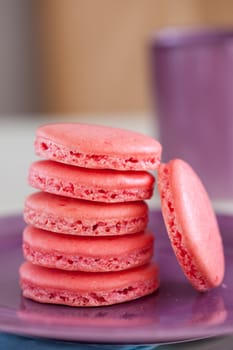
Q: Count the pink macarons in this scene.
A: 6